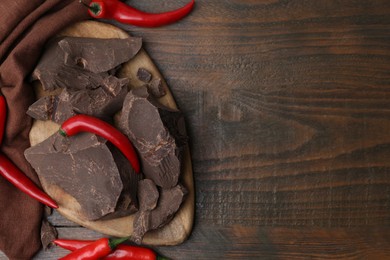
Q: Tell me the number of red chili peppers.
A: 6